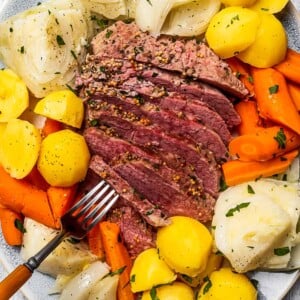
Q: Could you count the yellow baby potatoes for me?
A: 12